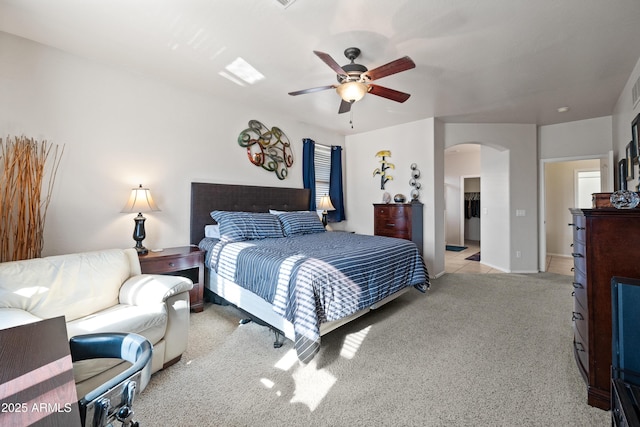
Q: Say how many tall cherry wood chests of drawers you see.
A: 2